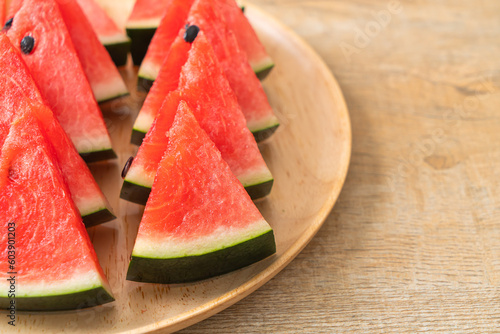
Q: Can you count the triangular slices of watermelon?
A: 10